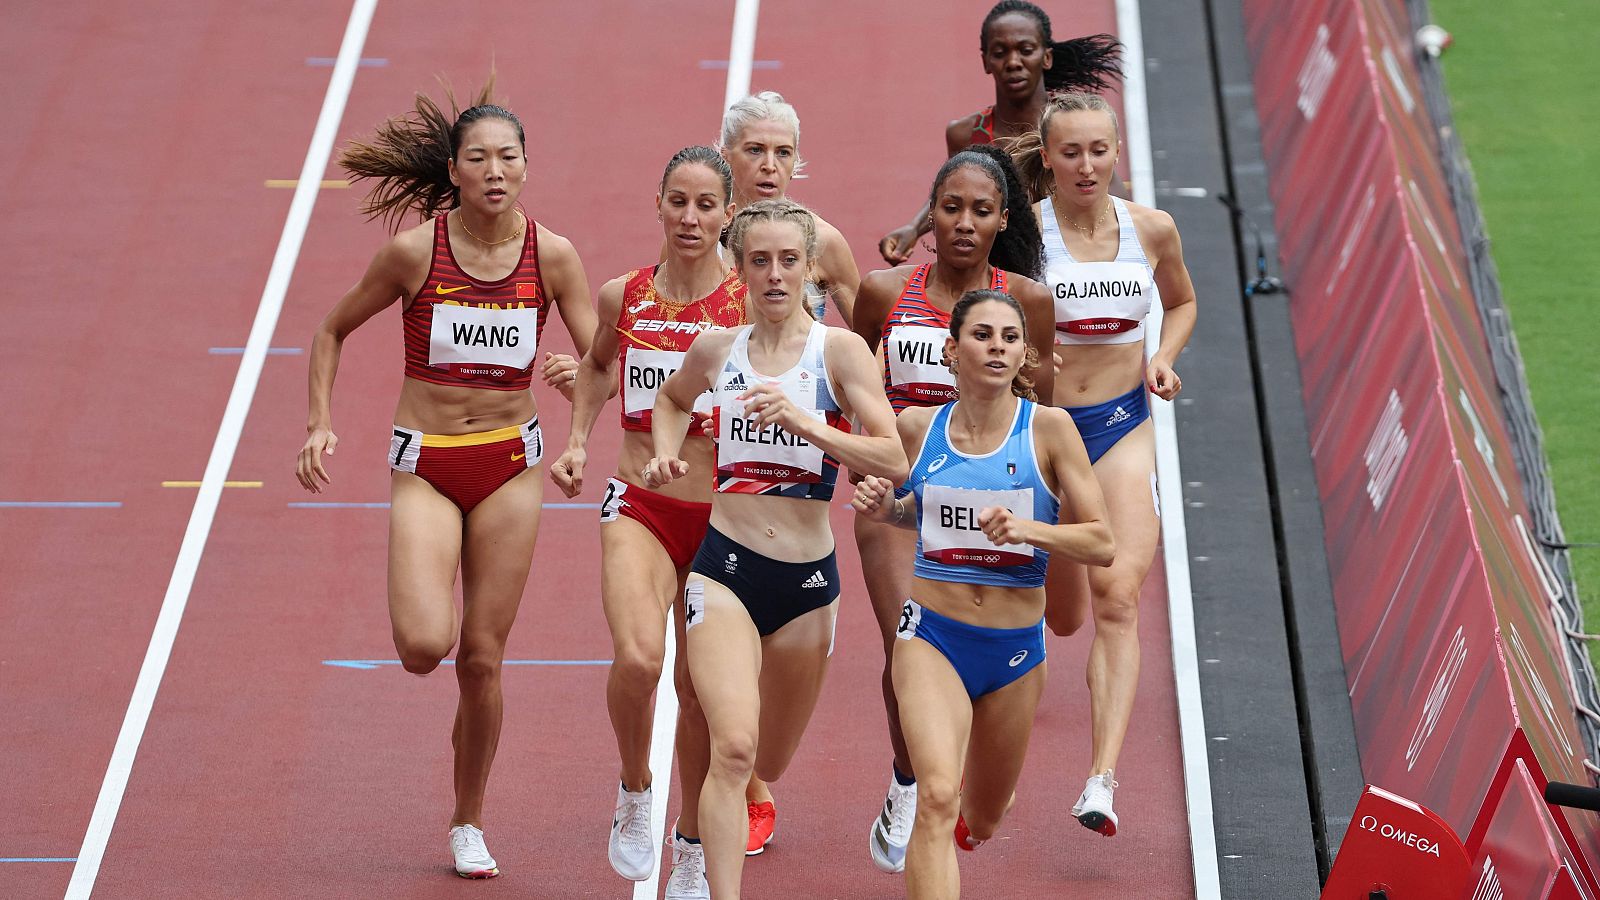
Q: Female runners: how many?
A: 8